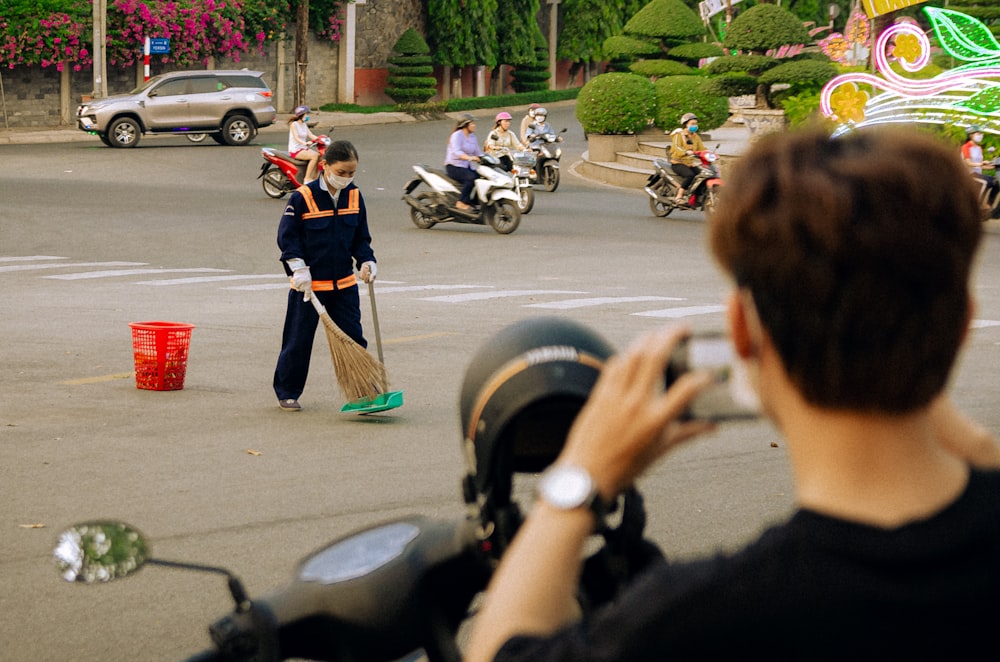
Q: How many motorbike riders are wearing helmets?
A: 7